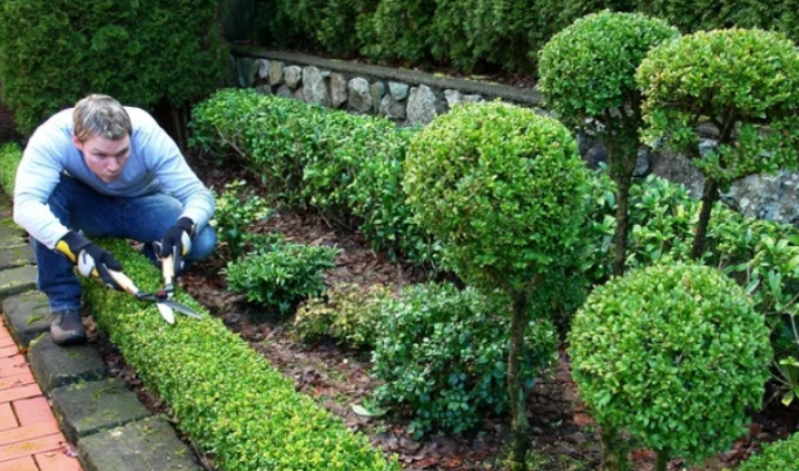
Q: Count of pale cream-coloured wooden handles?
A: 2